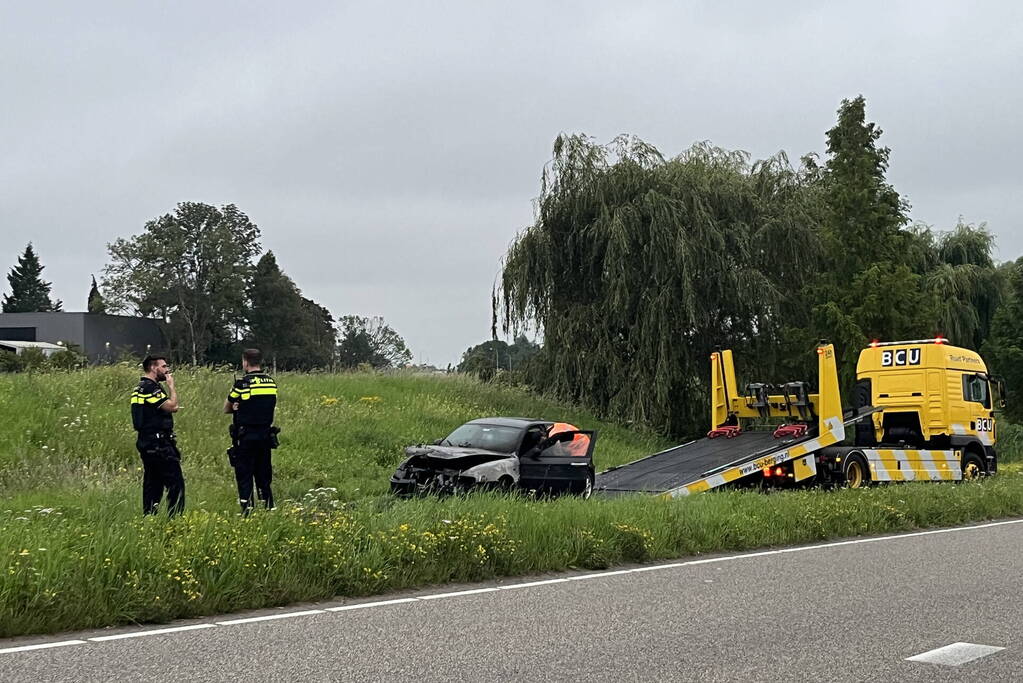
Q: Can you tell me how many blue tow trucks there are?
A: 0